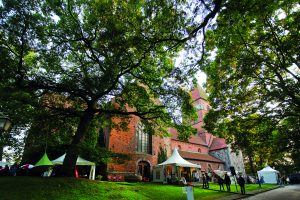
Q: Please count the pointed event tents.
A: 4